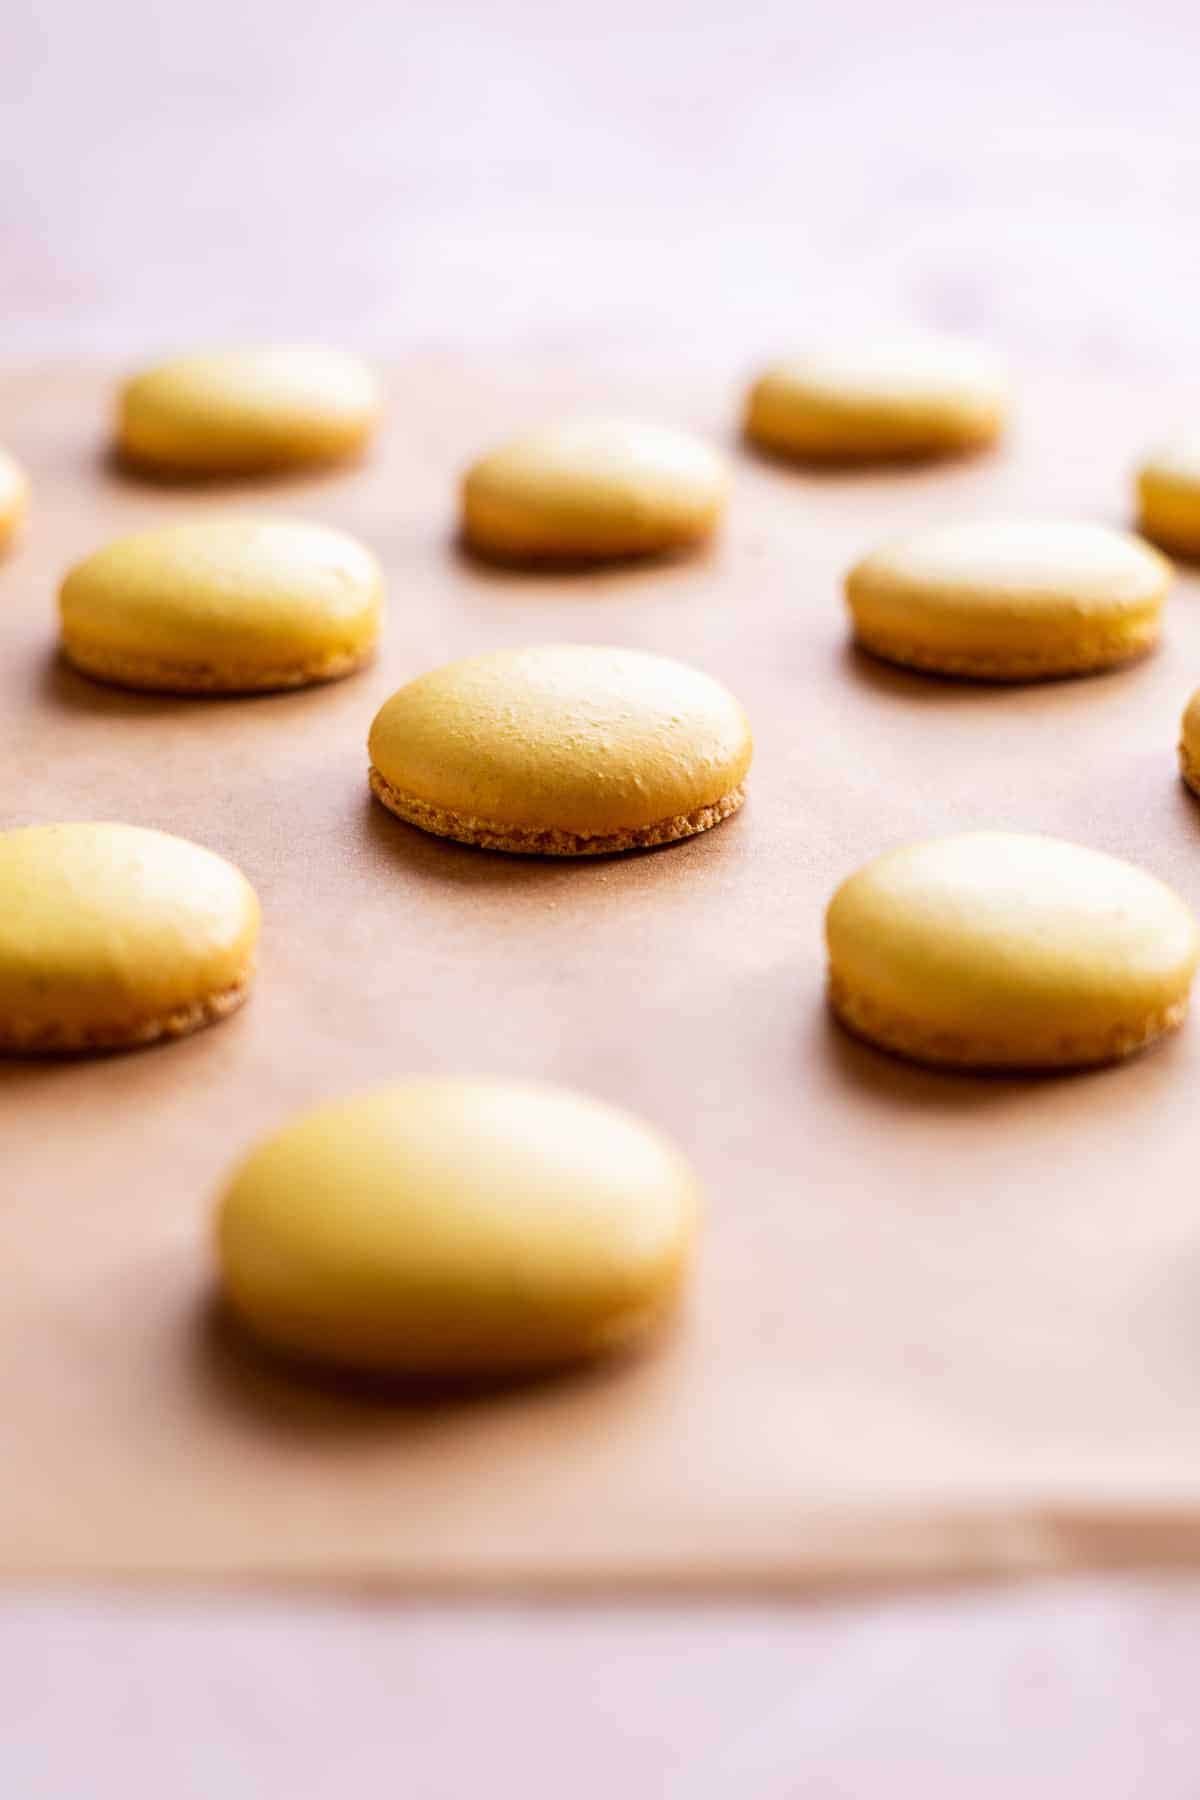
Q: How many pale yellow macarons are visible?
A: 12